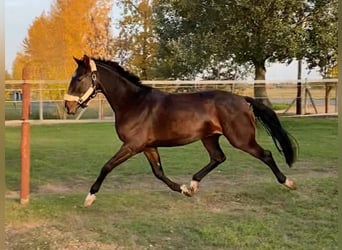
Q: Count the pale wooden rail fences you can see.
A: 1